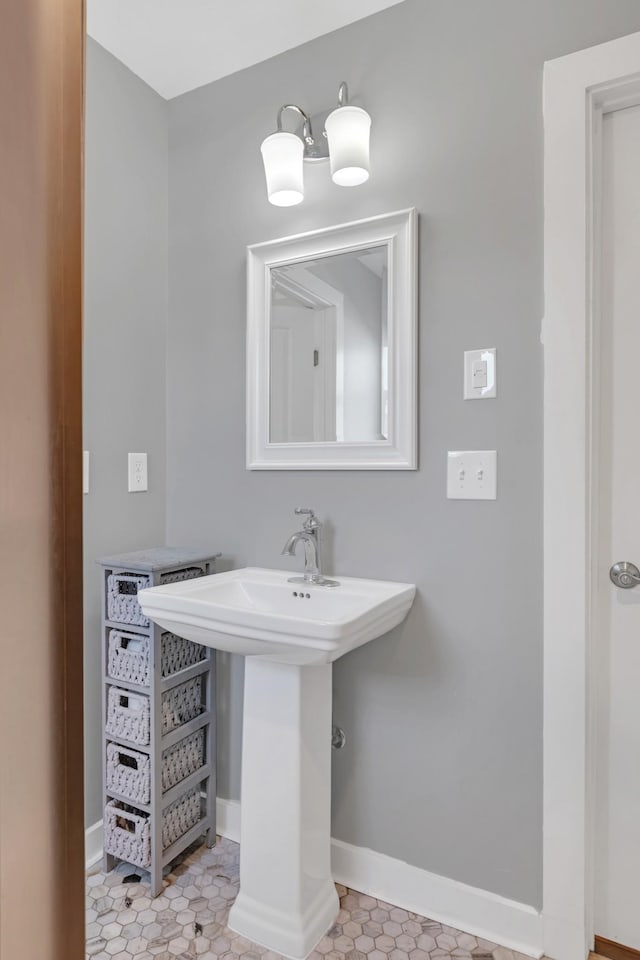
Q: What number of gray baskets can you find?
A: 5